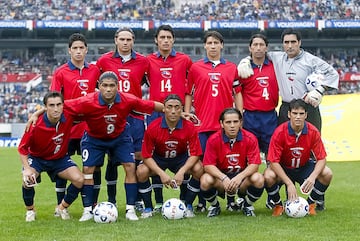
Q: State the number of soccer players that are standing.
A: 6